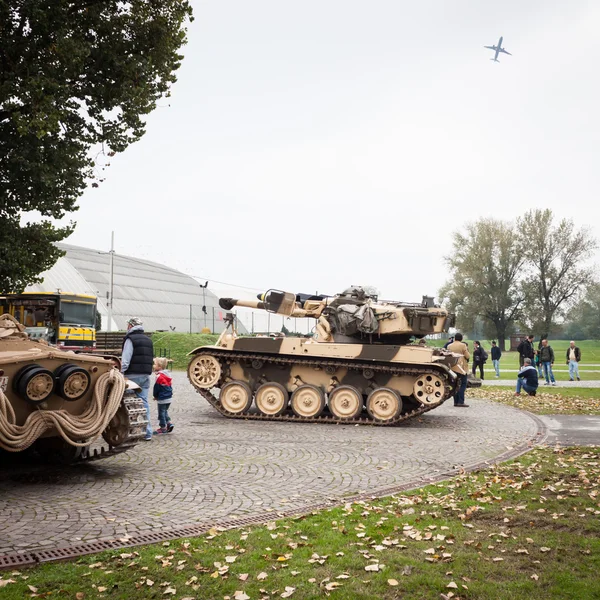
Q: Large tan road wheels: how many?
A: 5